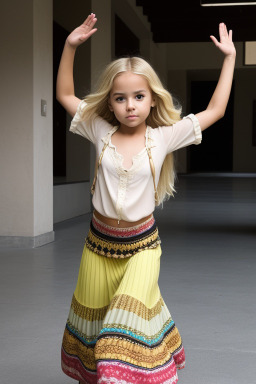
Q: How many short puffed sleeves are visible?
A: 2